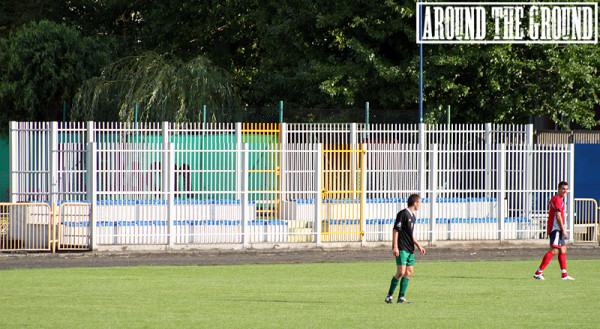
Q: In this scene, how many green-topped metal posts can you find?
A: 6